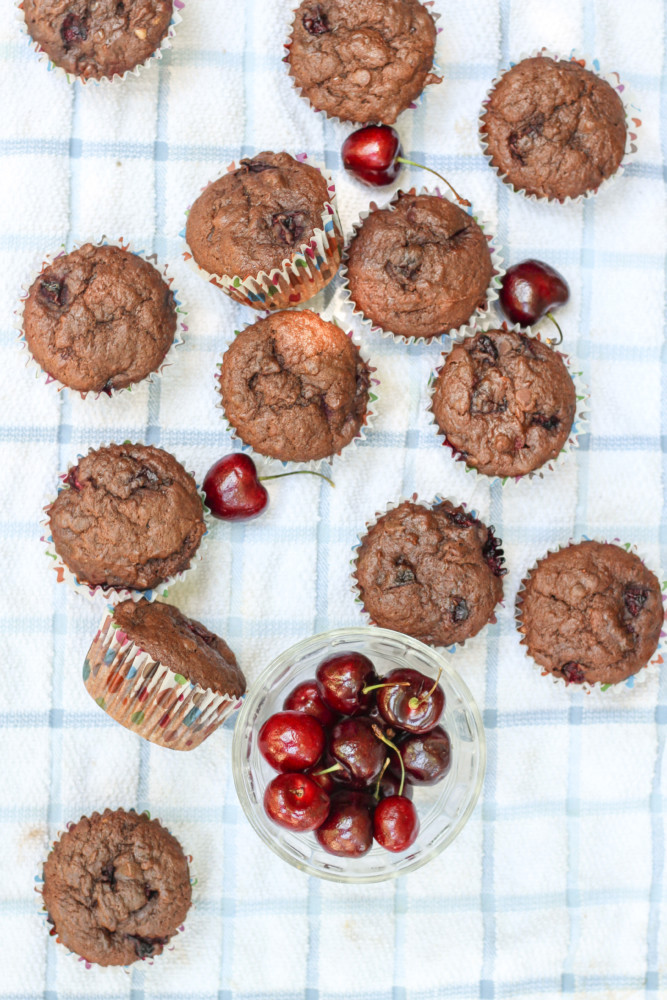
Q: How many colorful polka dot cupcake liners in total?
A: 13